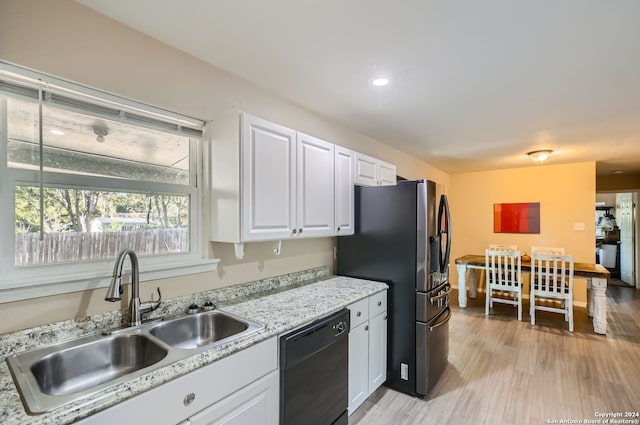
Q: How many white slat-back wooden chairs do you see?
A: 4